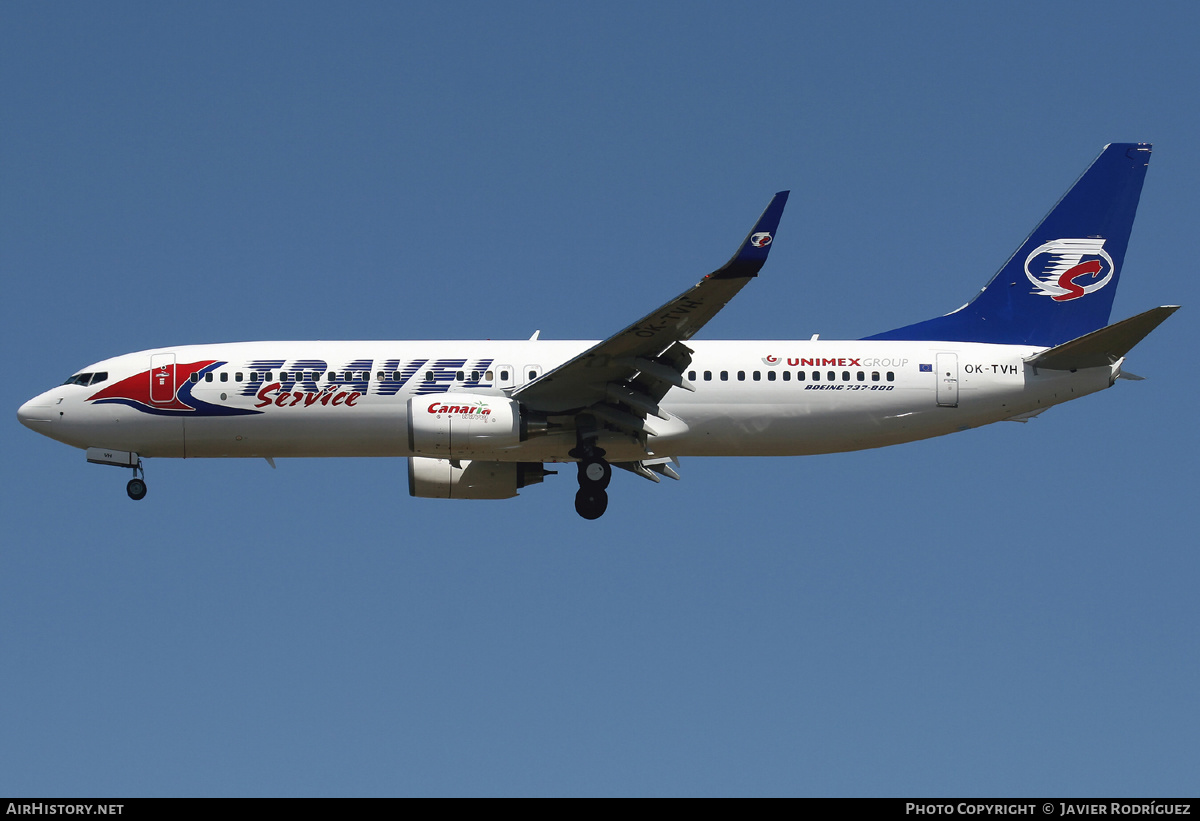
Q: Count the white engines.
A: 2